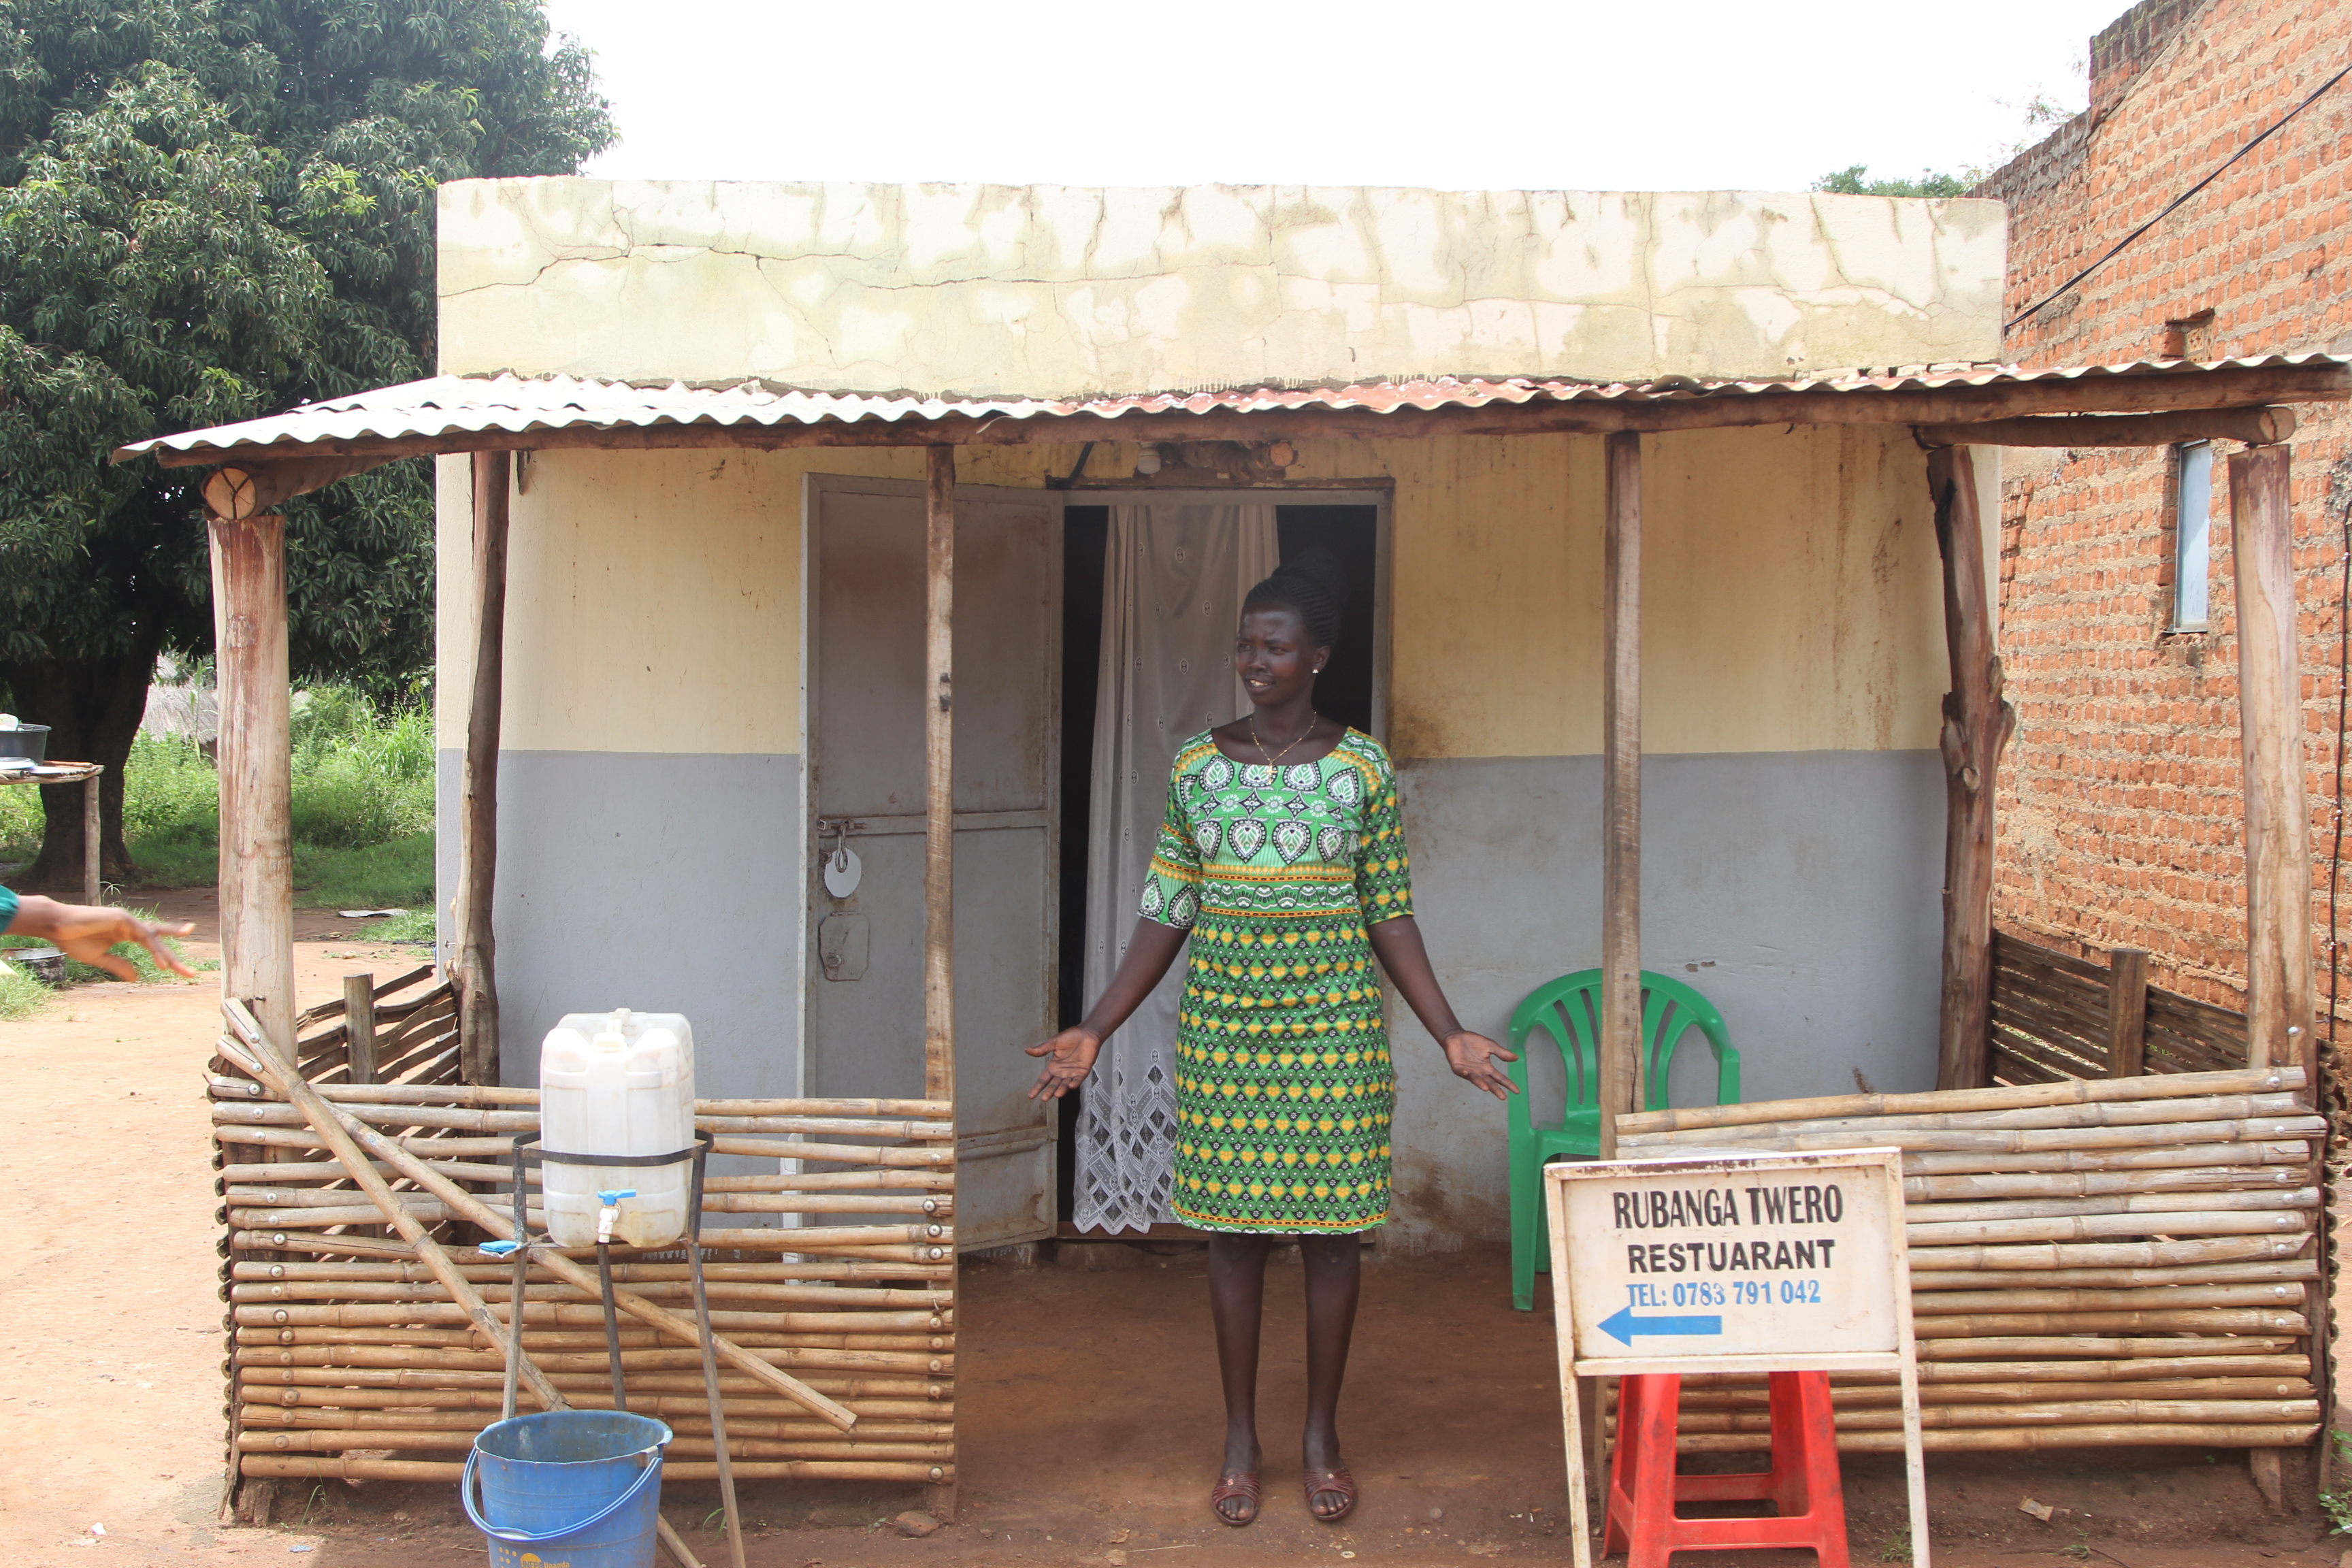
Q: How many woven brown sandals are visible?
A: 2